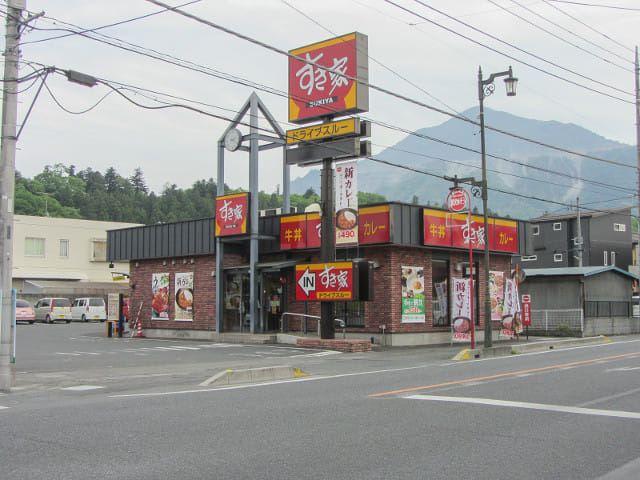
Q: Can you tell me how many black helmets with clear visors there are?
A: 0